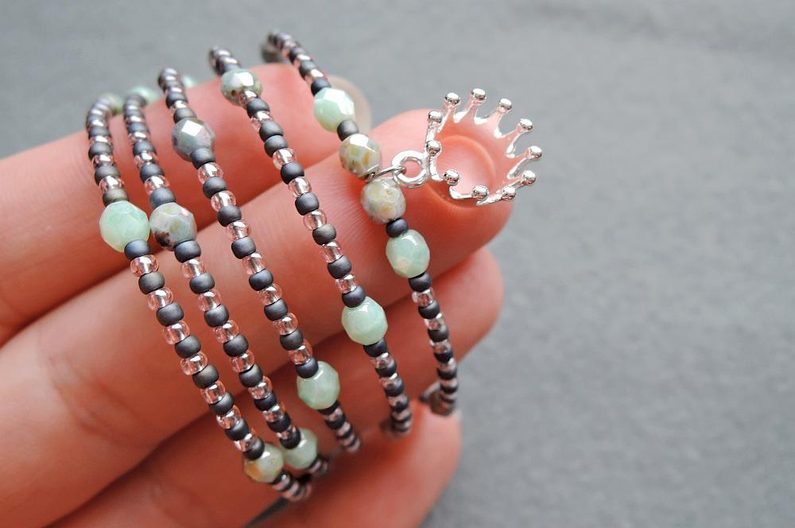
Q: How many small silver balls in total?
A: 11